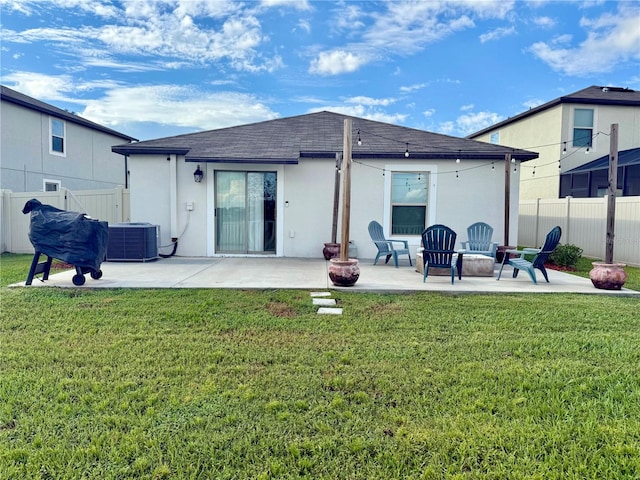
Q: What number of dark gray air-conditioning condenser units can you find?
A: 1